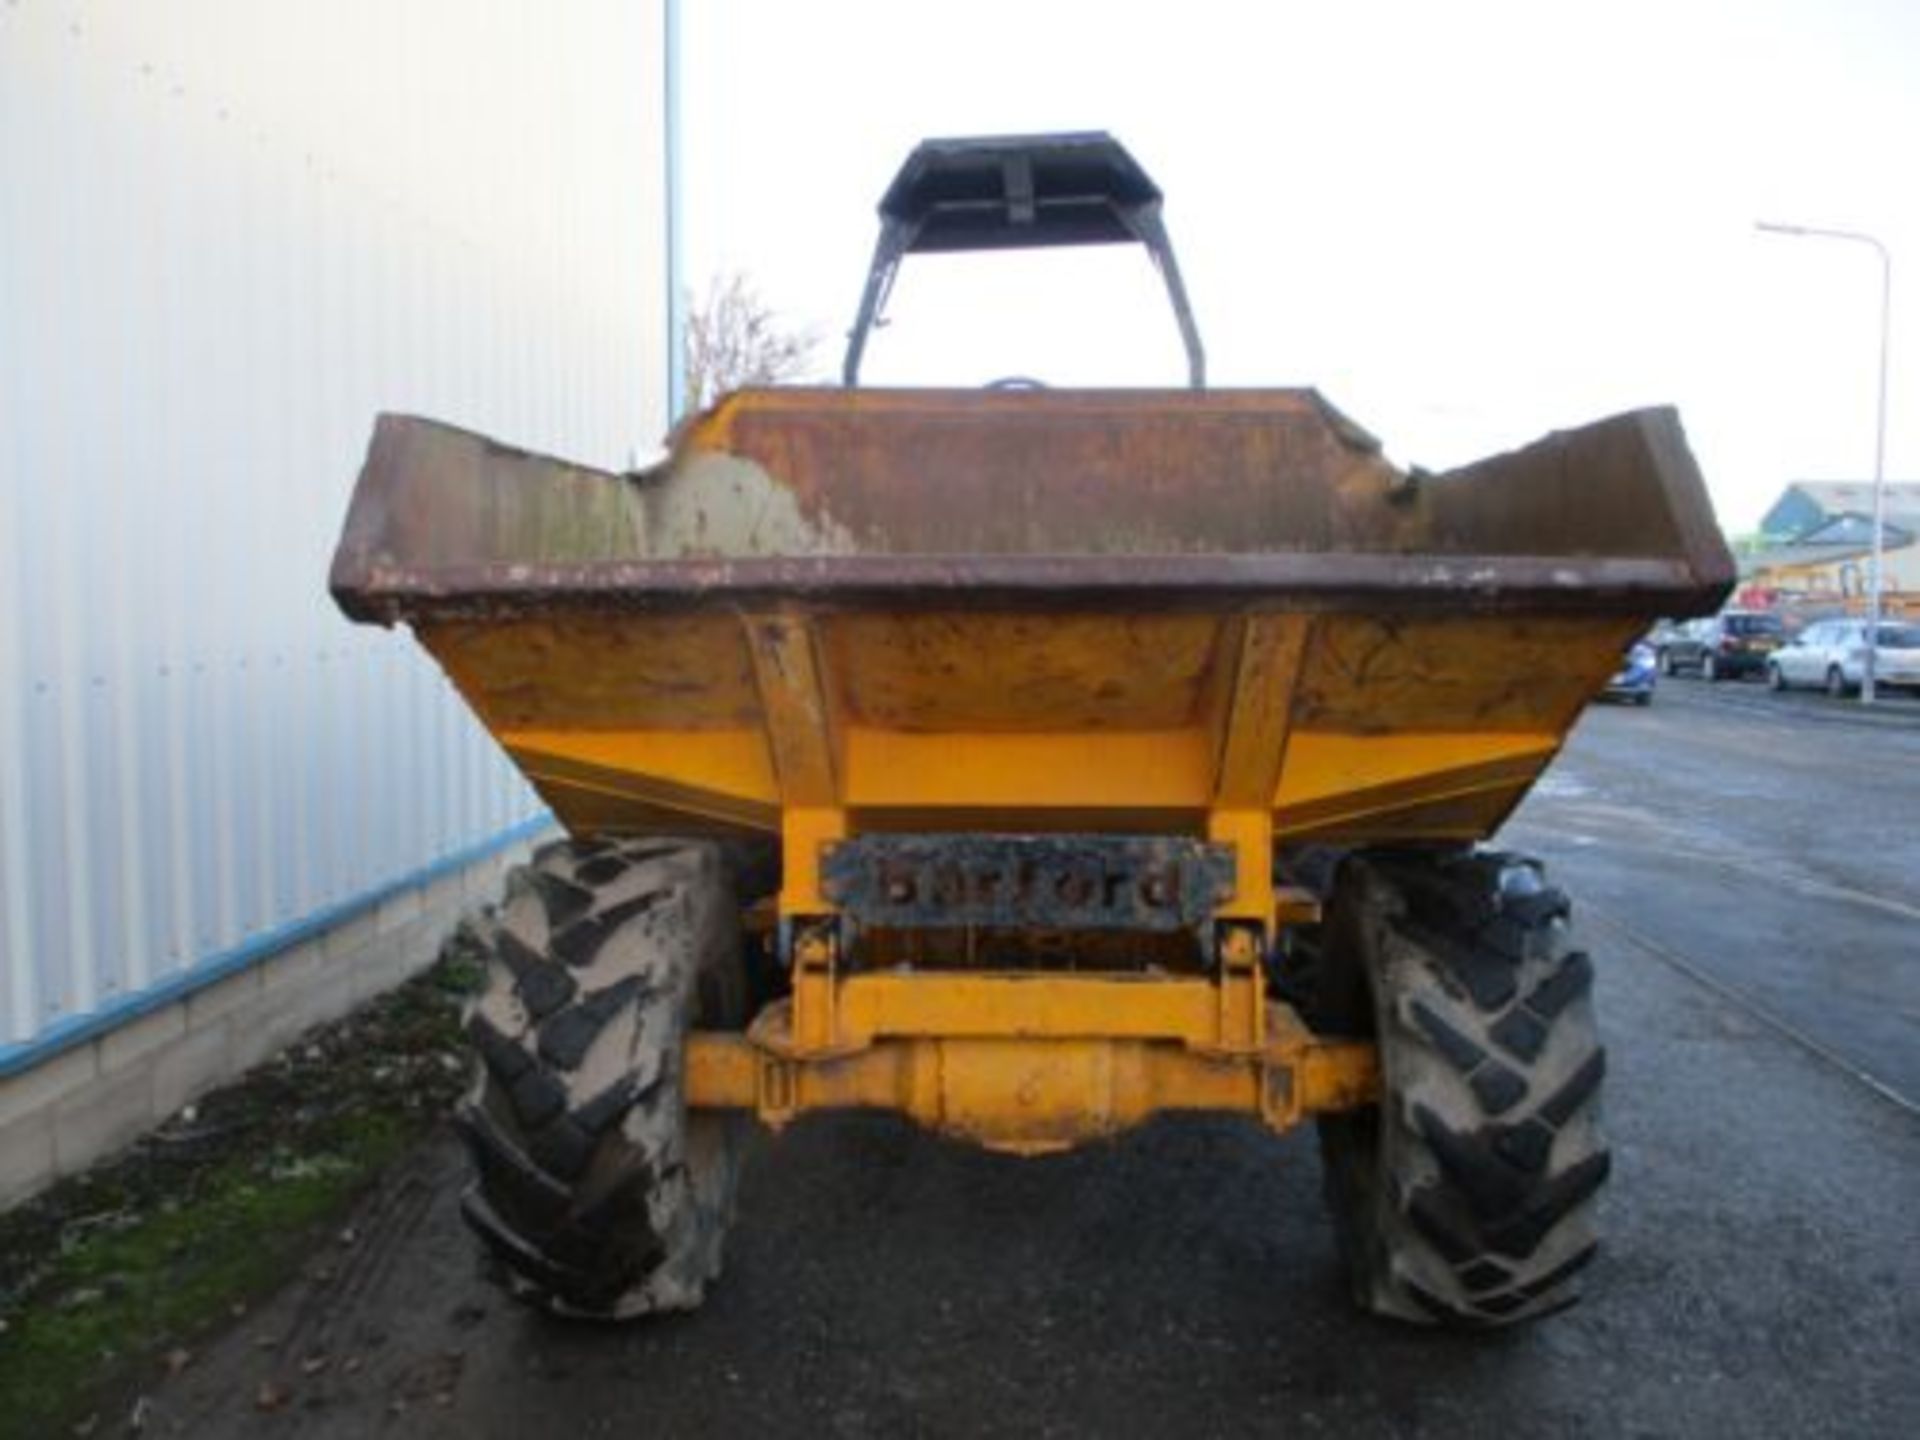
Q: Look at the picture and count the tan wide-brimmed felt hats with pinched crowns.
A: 0